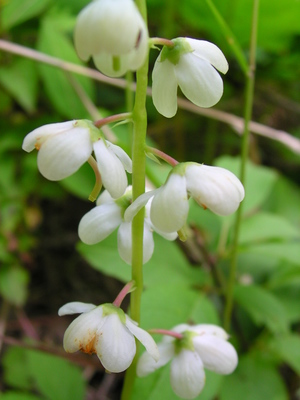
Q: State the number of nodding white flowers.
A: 7